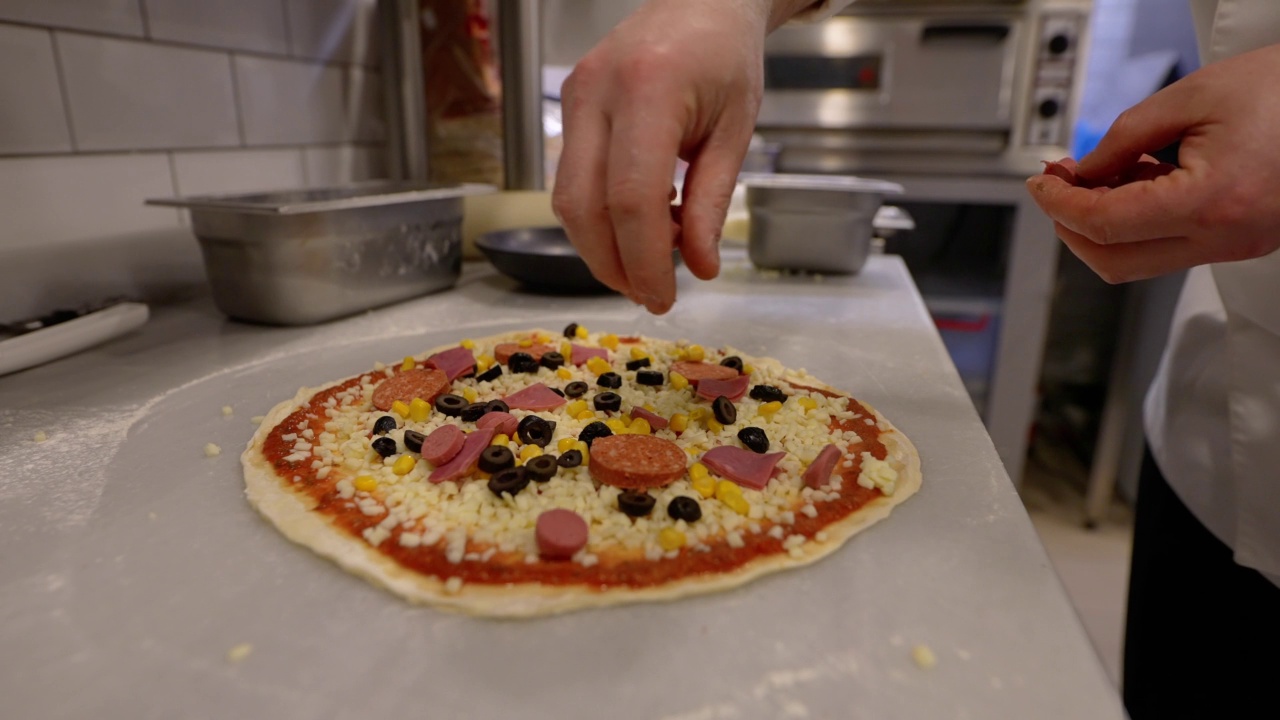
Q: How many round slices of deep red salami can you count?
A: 4